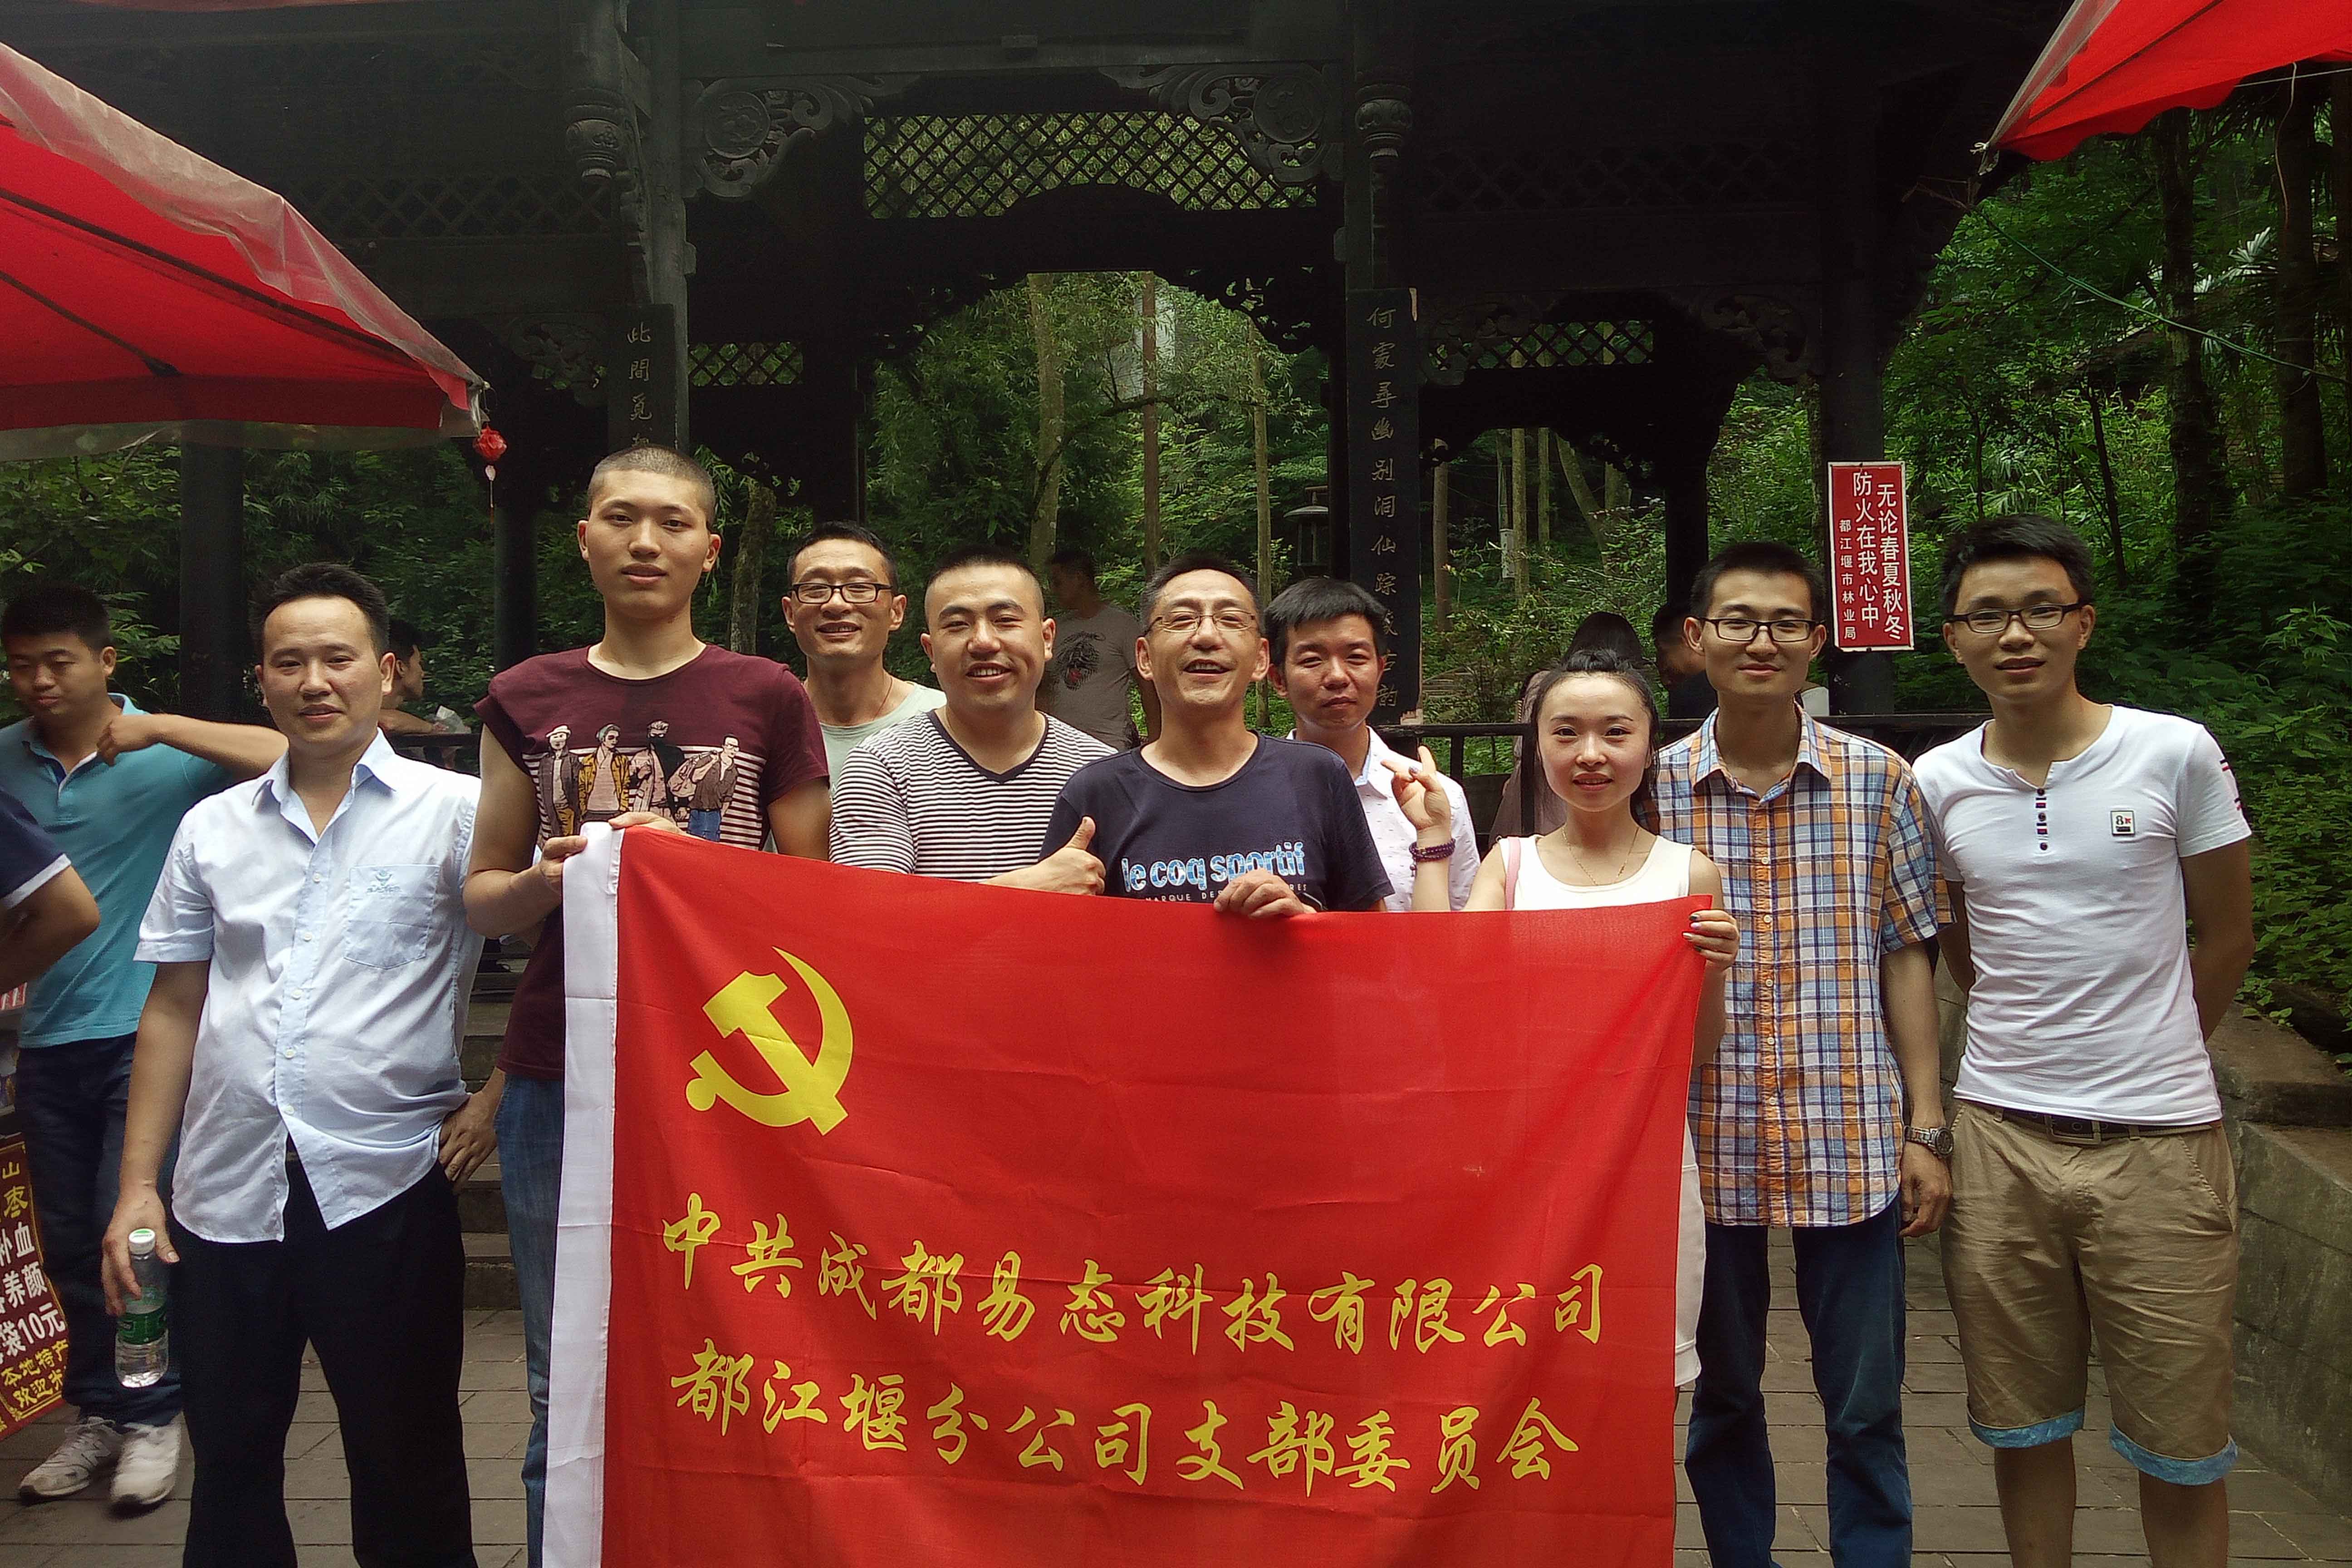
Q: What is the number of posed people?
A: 9